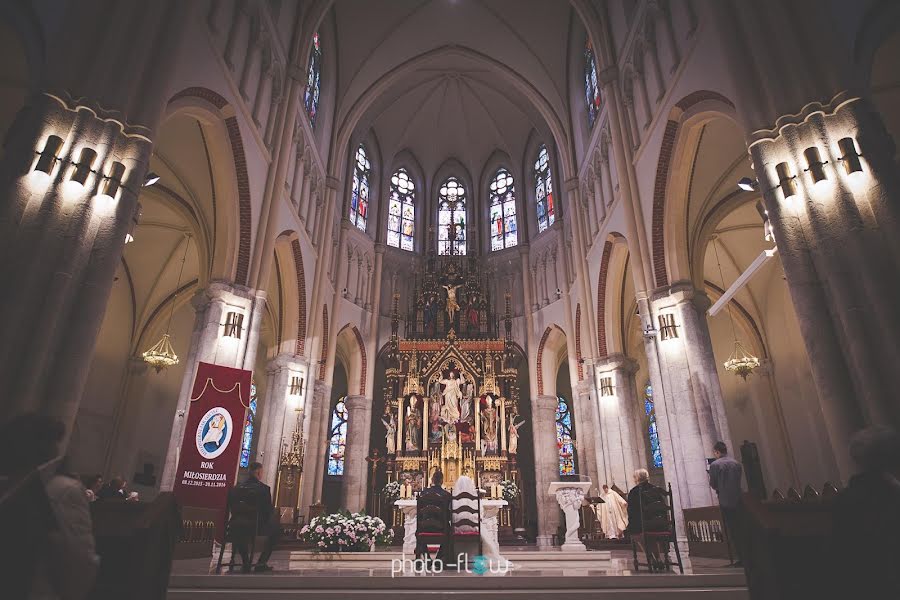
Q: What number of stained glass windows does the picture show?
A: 11